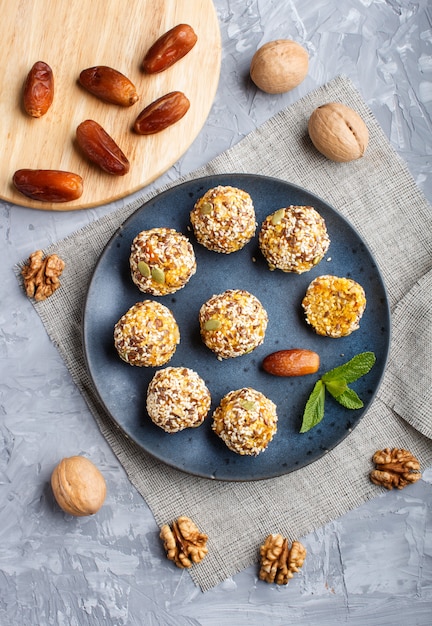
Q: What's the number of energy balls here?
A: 8